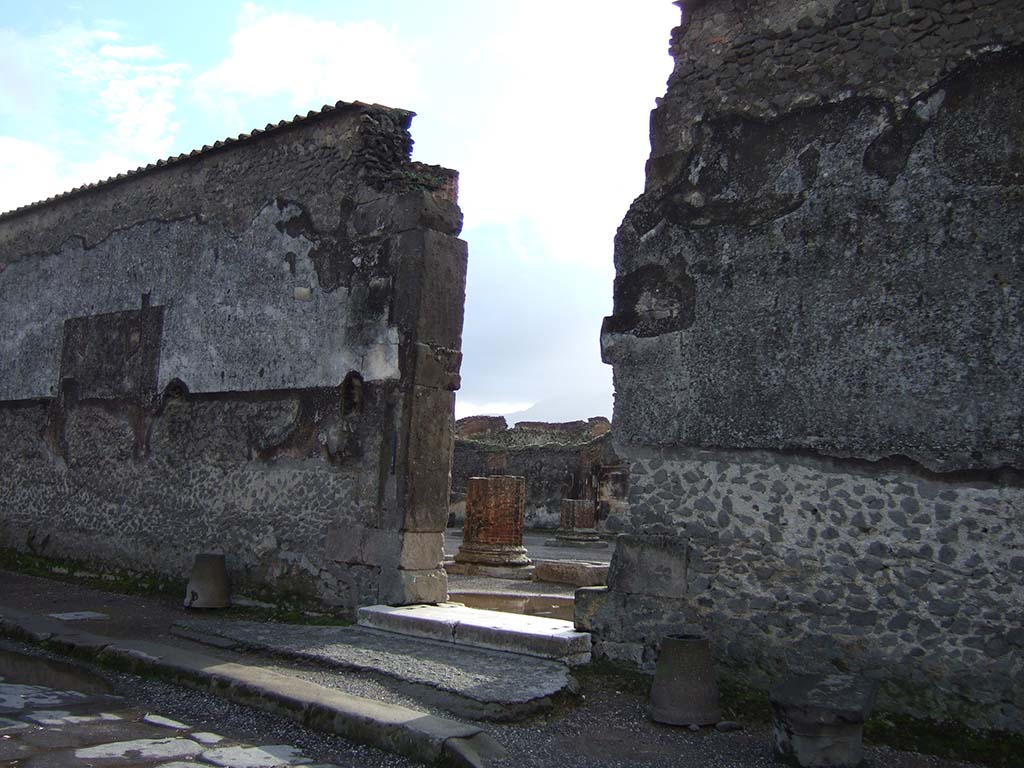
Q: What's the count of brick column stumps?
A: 2